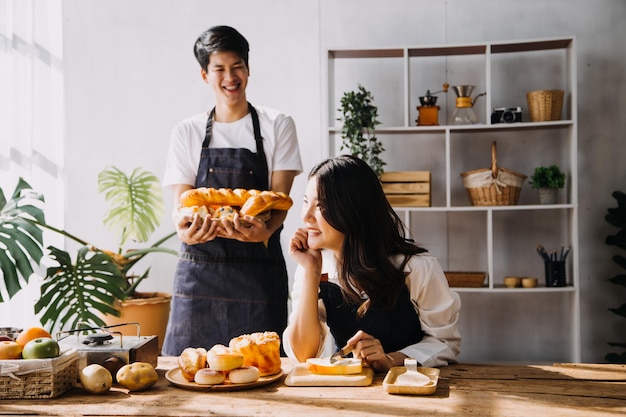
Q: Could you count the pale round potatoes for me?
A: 2